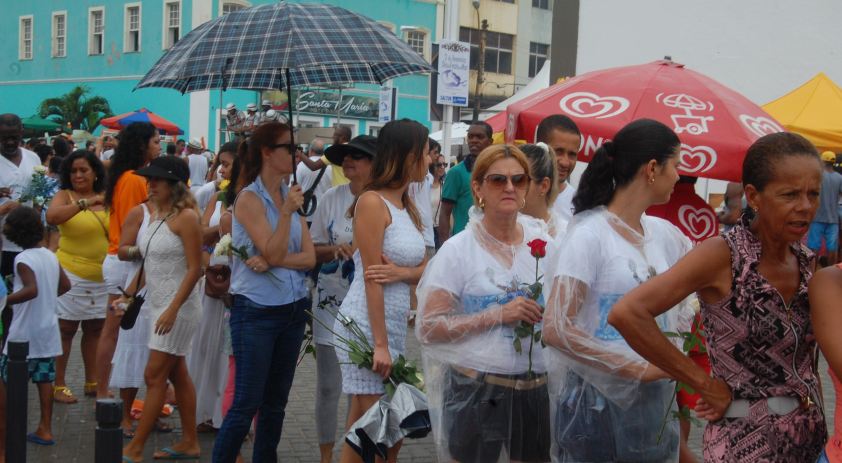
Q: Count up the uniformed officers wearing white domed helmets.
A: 4